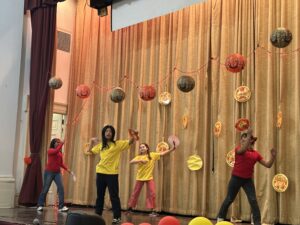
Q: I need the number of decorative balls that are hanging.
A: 7